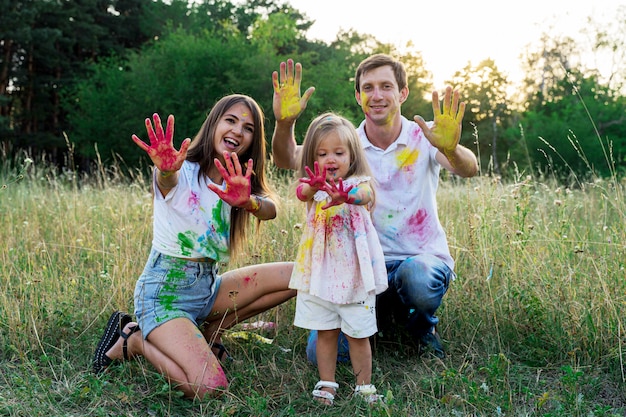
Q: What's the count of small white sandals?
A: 2